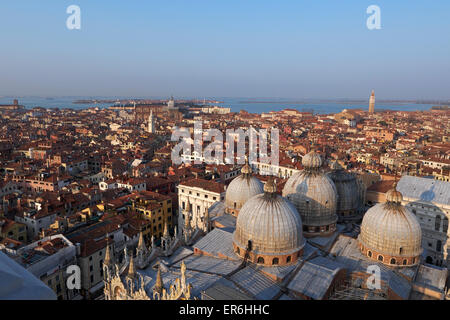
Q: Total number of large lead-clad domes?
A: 5